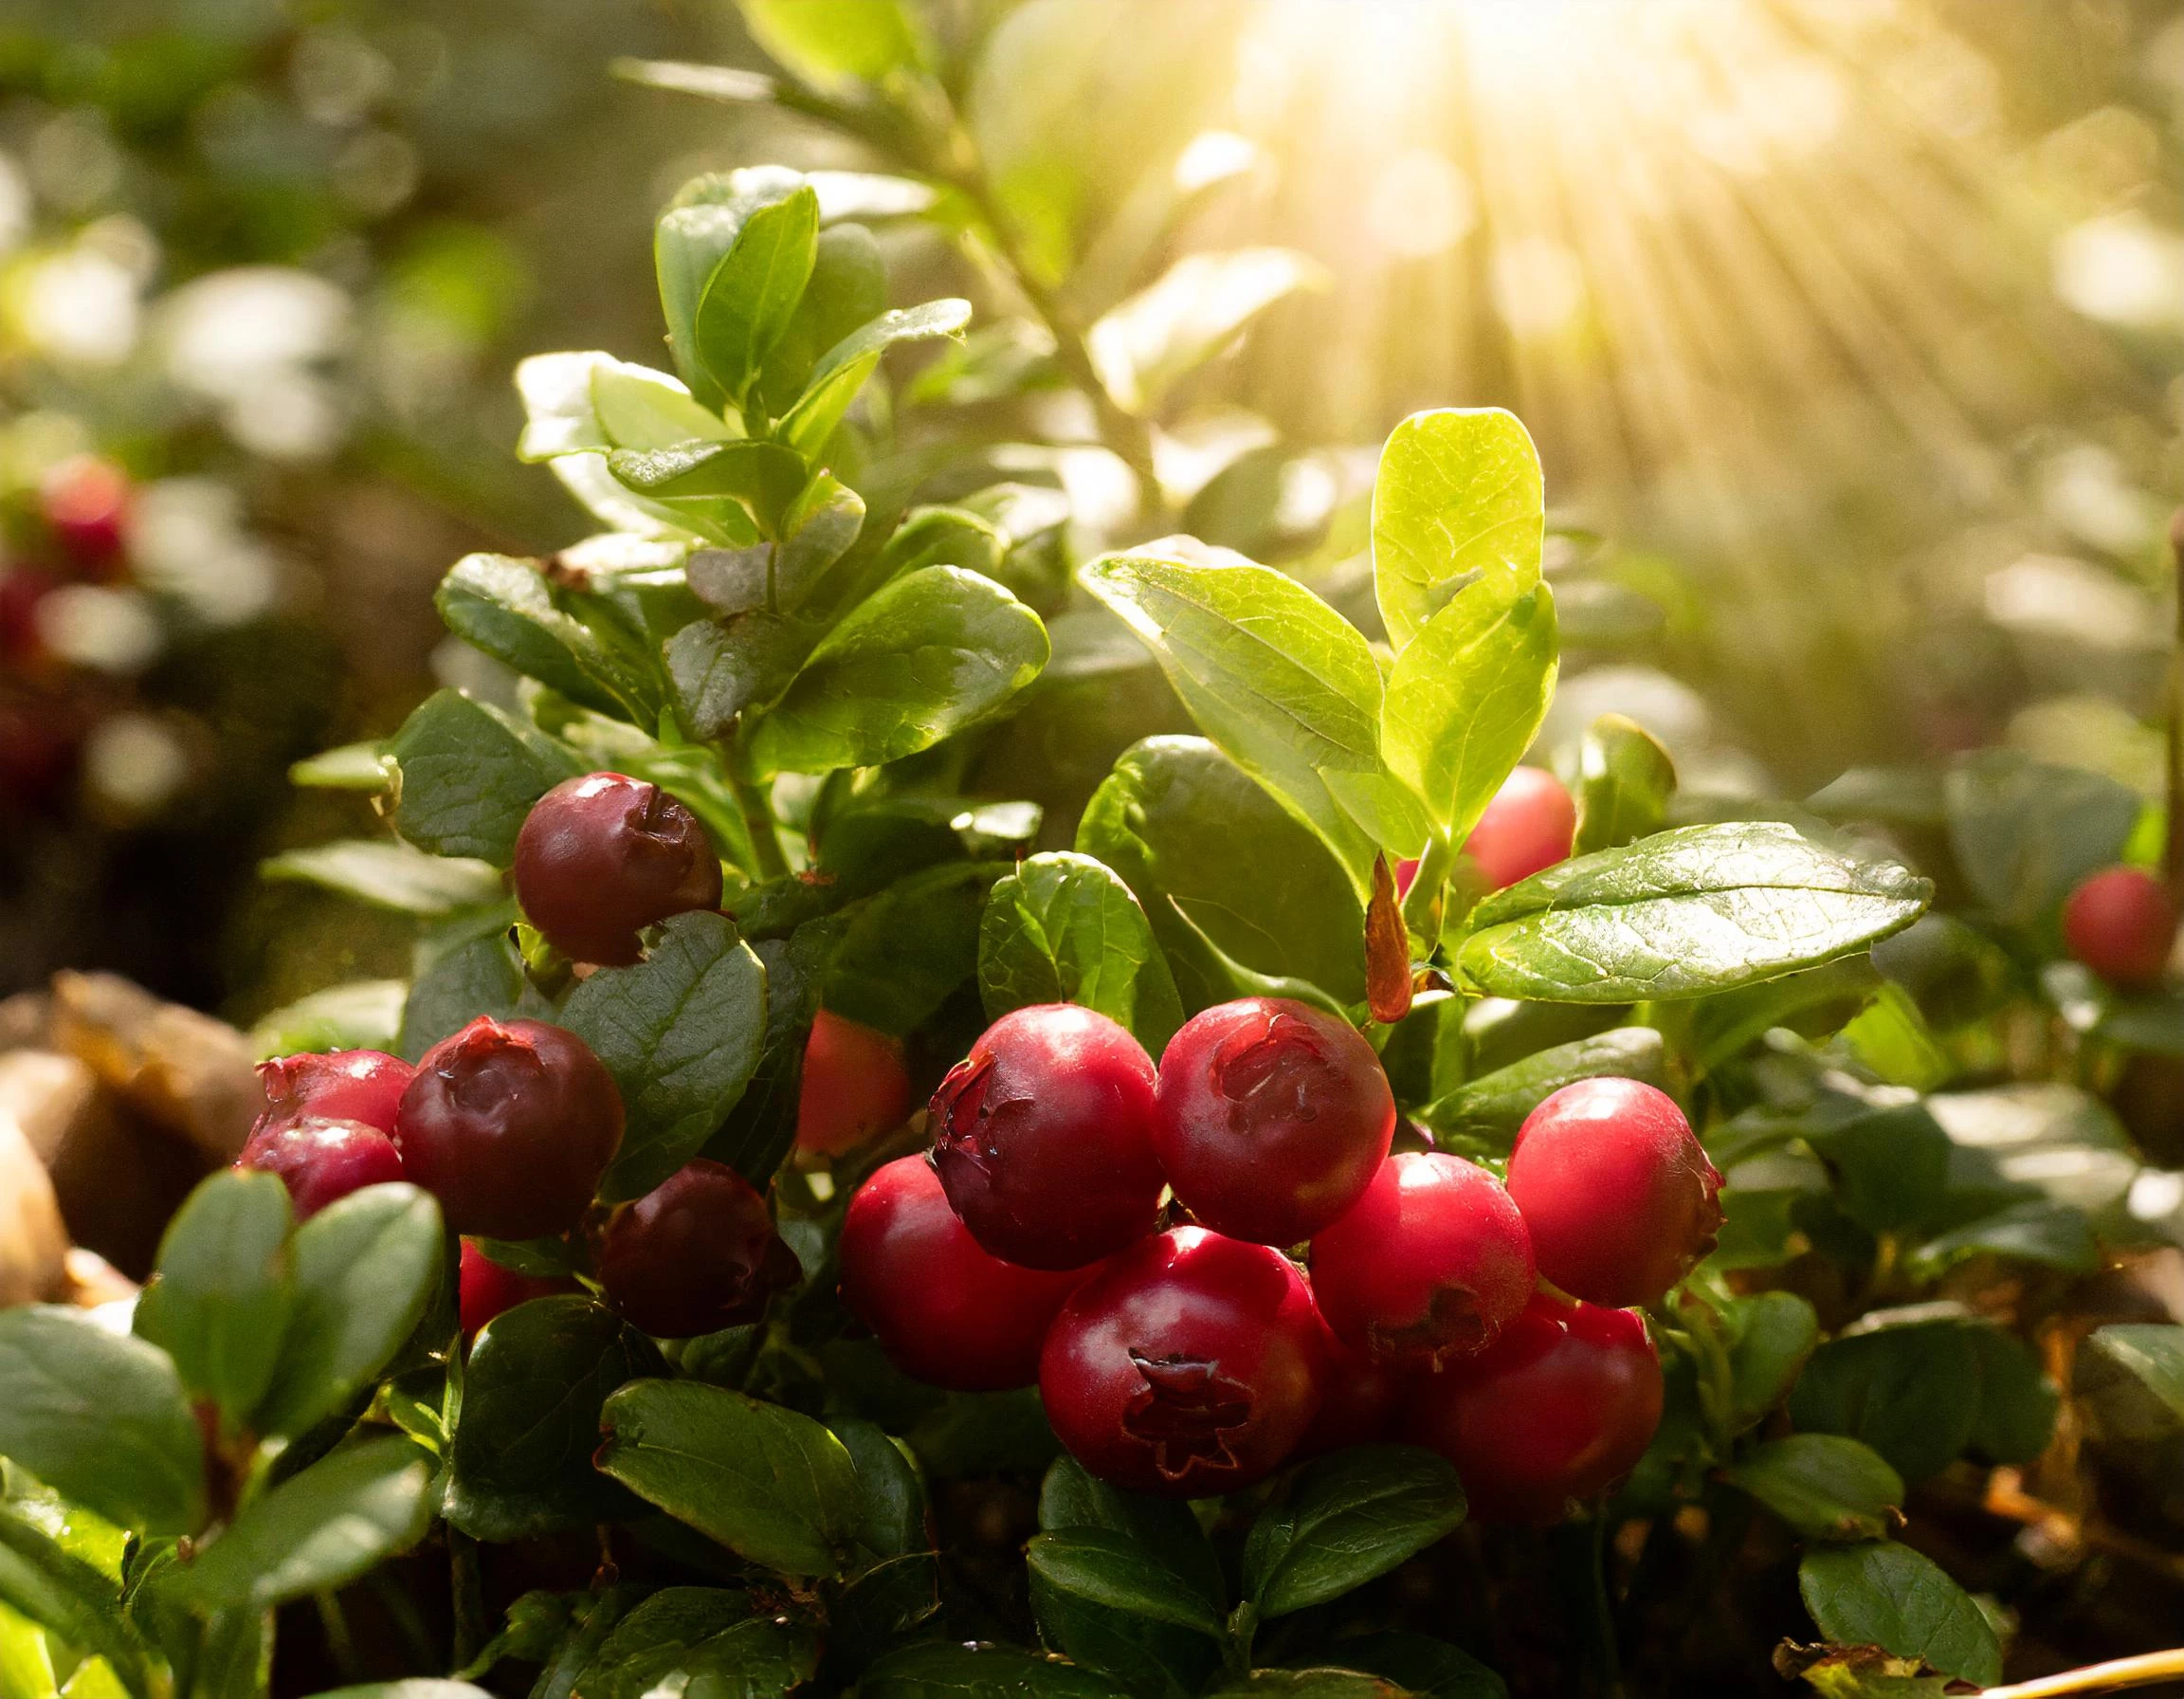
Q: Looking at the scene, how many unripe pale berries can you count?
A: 0